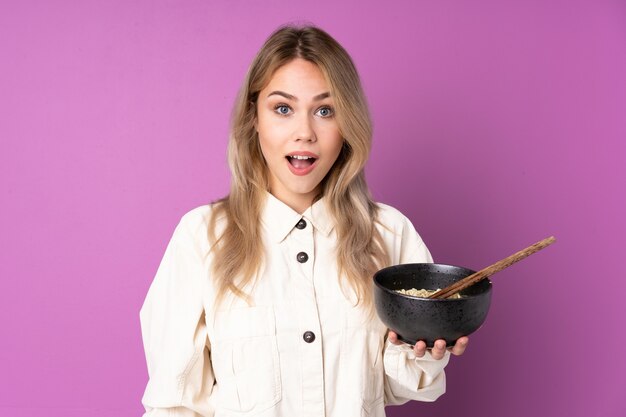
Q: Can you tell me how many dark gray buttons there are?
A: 3